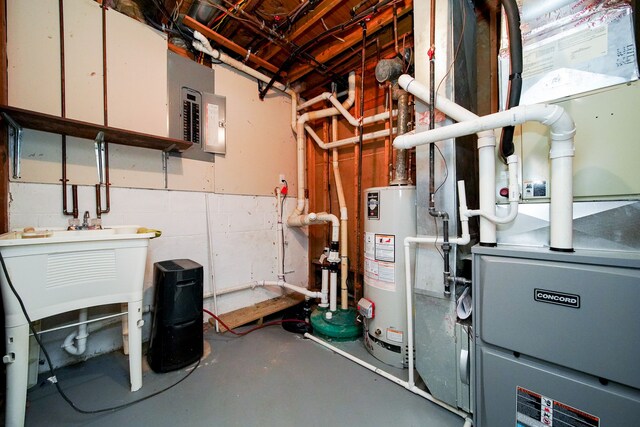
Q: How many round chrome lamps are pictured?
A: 0